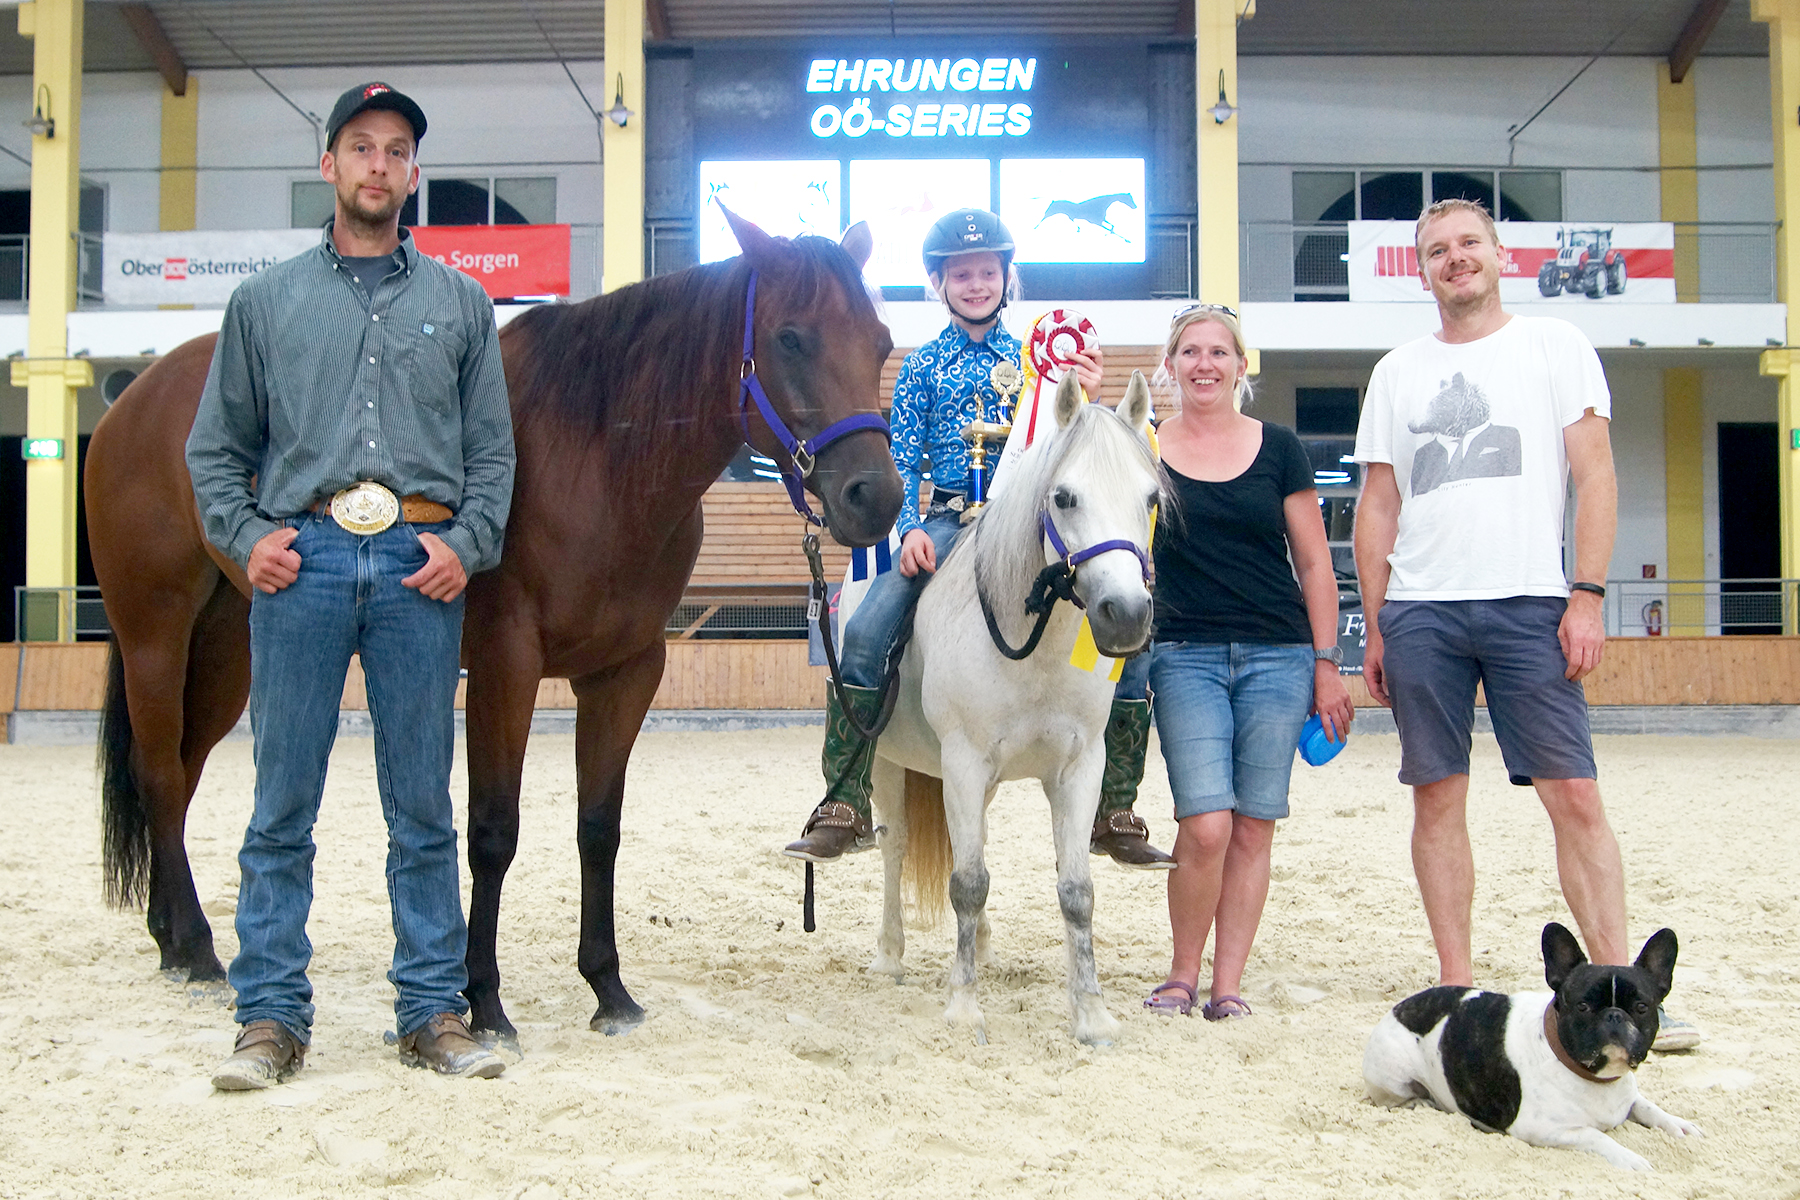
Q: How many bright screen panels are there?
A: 3